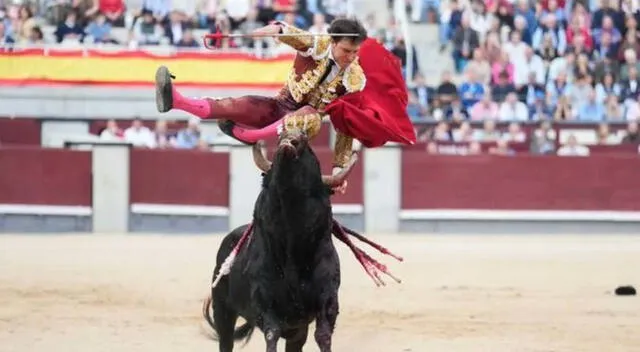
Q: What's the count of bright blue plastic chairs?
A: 0